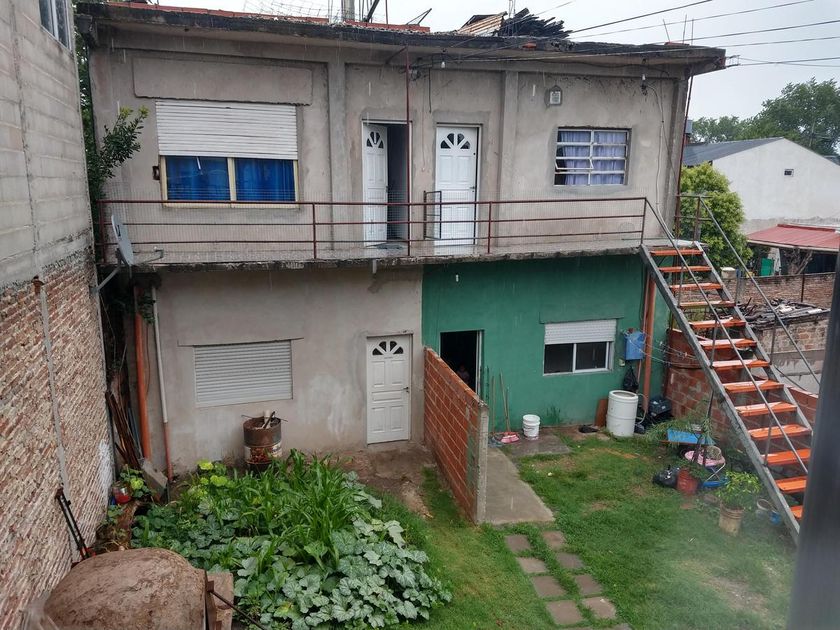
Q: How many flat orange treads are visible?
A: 13